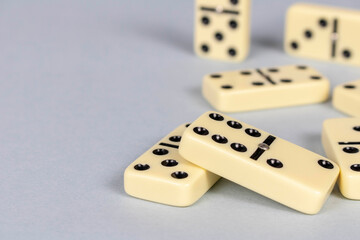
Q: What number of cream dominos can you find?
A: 7